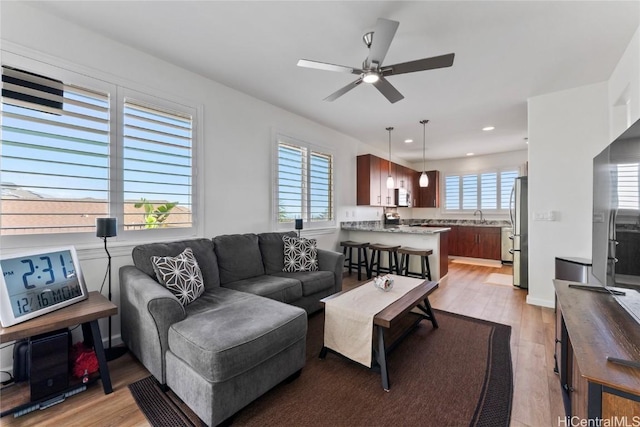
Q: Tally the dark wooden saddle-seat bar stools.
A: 3